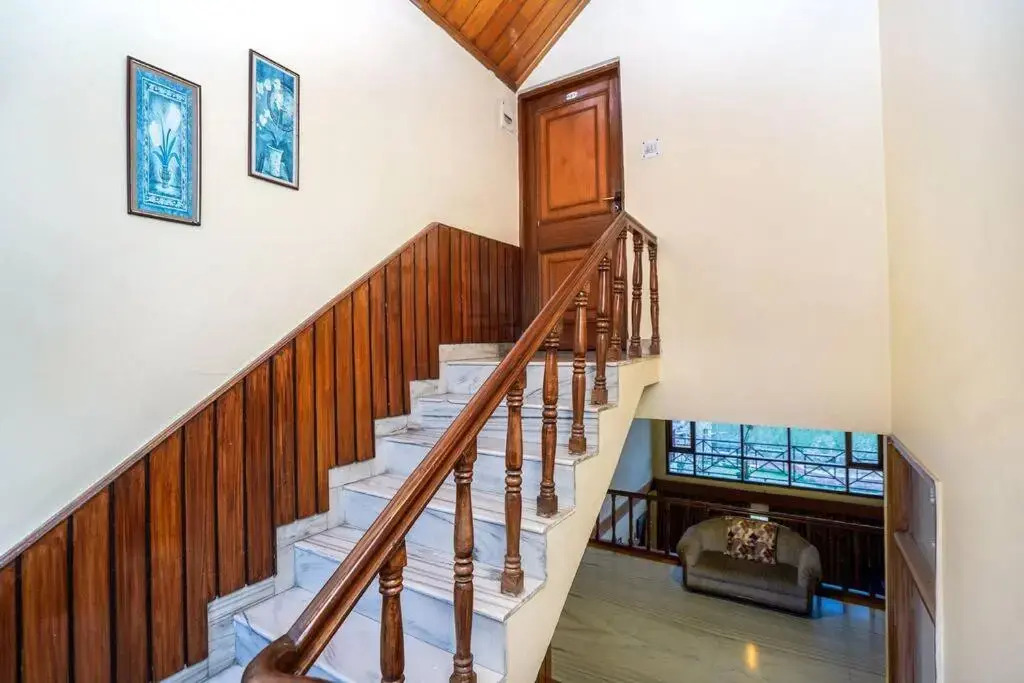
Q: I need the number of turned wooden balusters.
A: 9